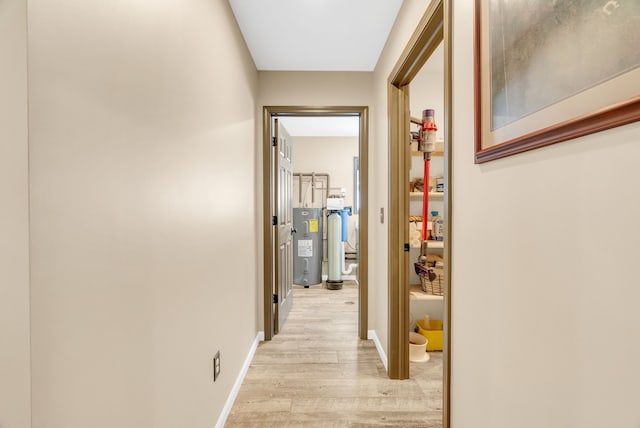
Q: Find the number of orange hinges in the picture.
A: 0